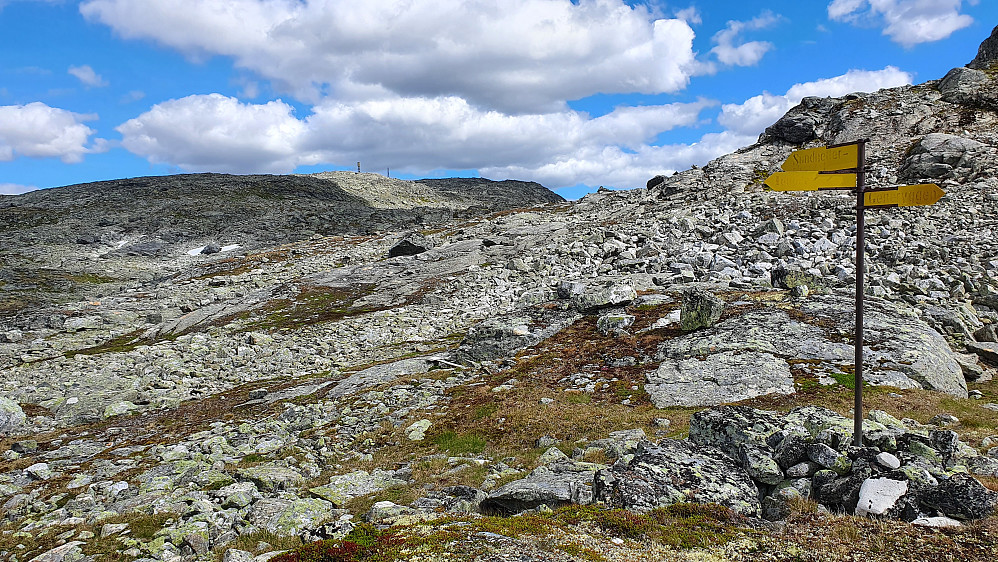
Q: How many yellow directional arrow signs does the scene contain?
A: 3